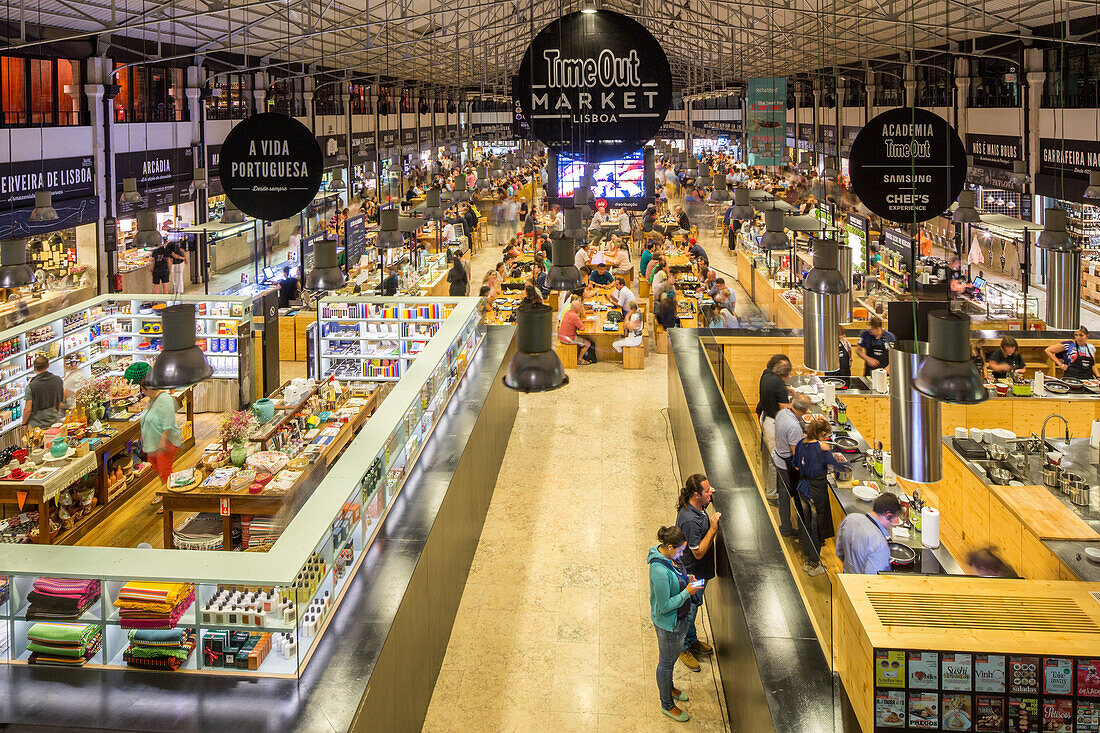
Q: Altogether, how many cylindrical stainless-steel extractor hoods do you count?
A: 4